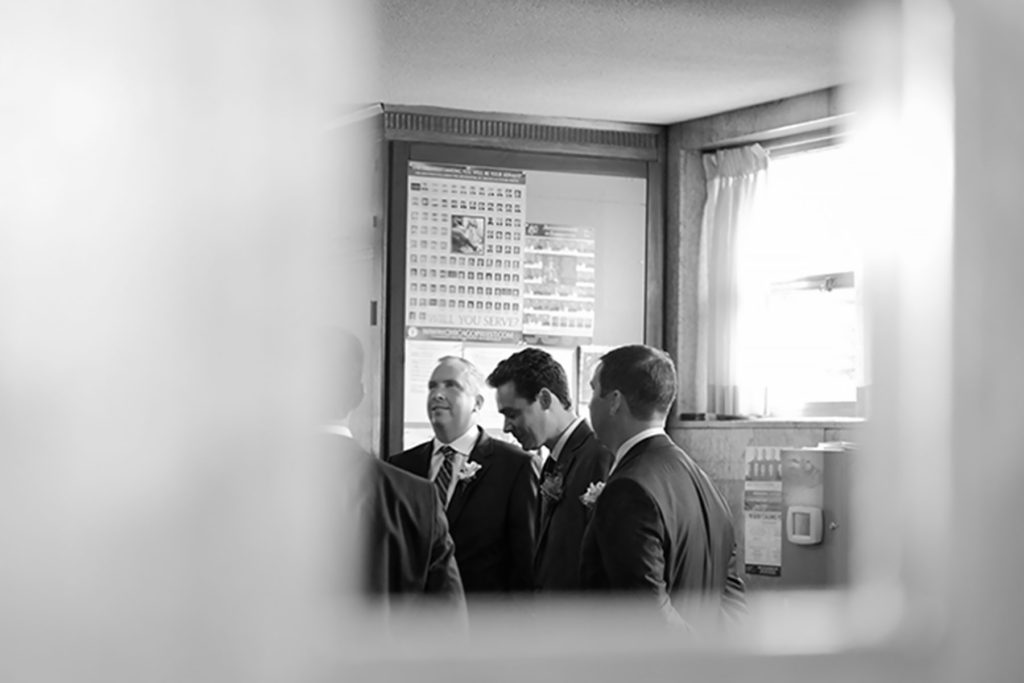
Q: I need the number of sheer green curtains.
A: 0